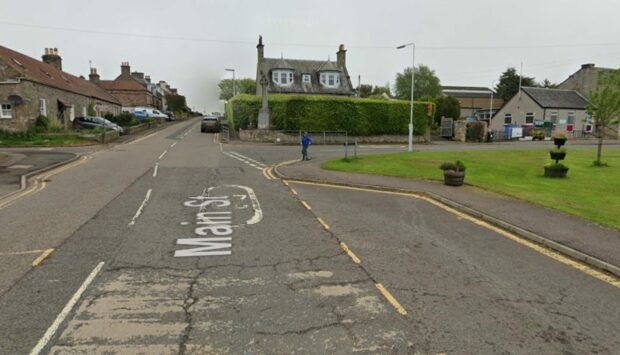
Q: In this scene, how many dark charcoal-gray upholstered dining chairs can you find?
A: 0